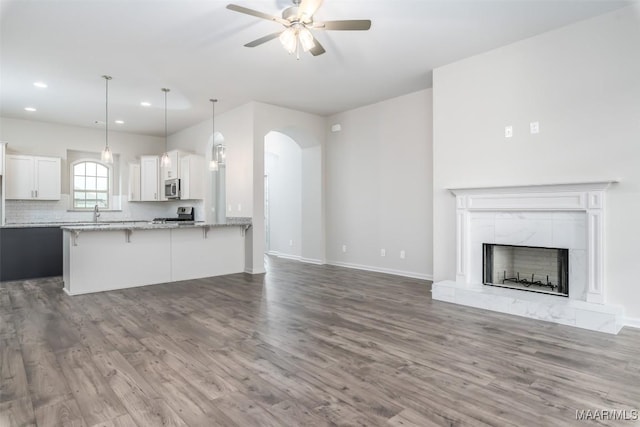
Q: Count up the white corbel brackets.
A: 4